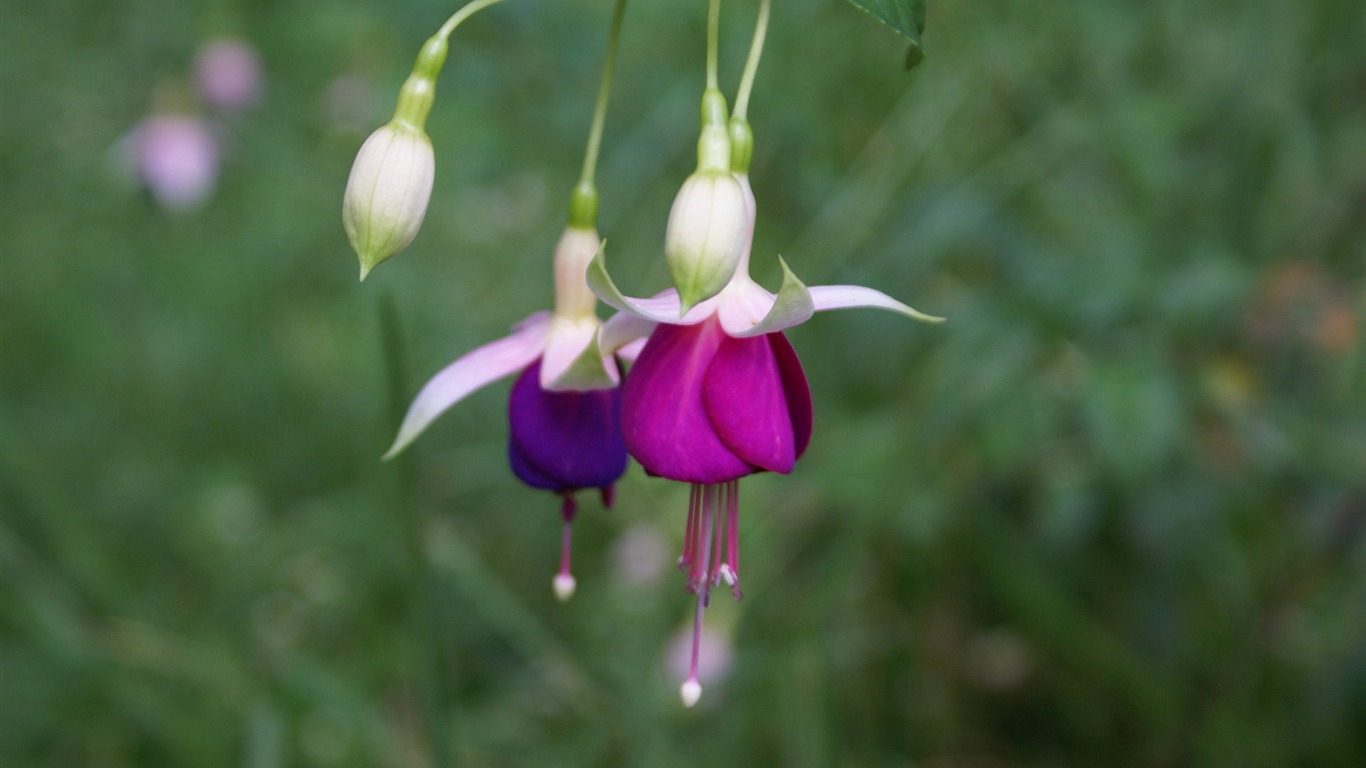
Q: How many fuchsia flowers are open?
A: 2